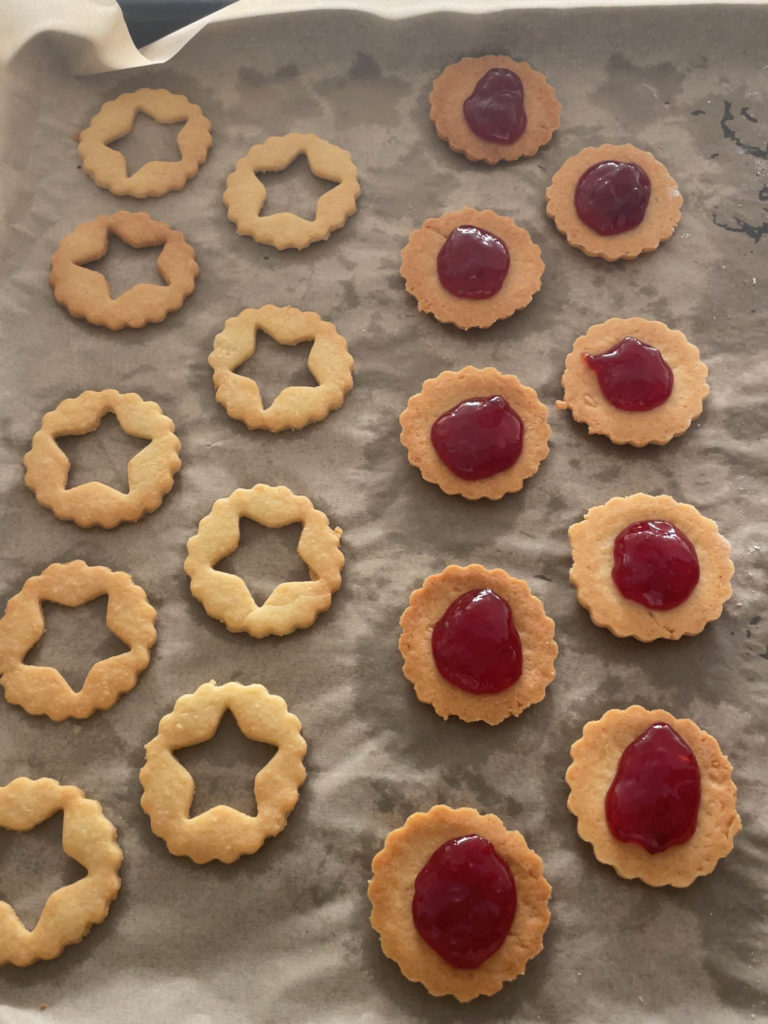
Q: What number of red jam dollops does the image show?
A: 9